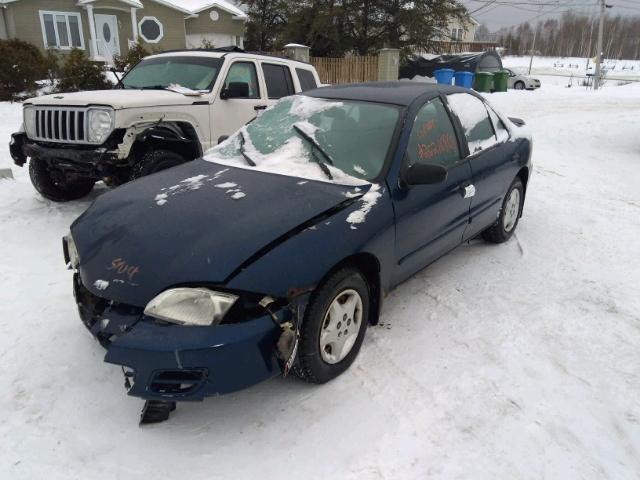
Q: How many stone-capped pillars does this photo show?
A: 2